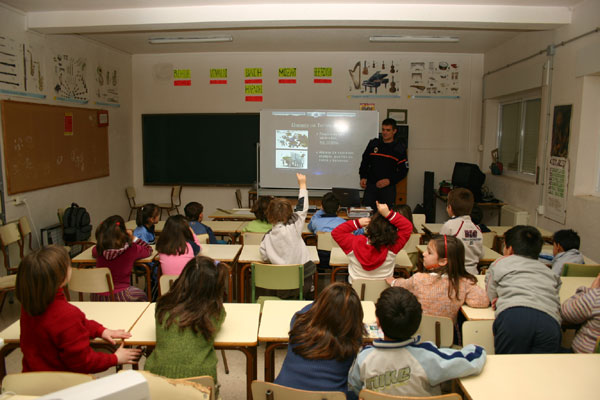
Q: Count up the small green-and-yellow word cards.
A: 6